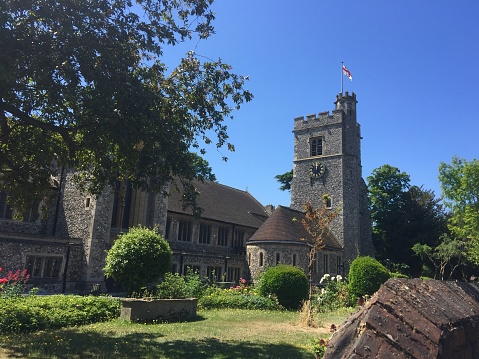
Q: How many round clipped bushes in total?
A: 3